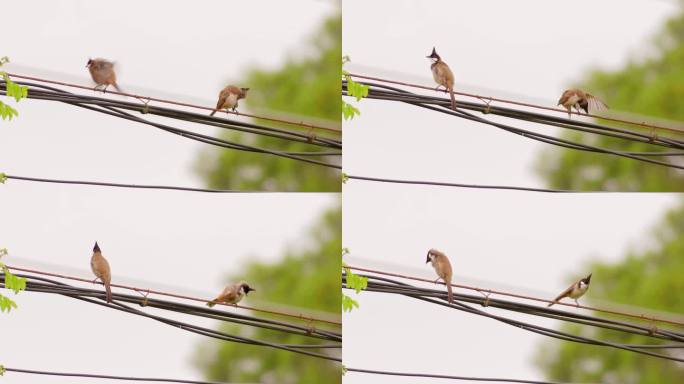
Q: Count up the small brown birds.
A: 8